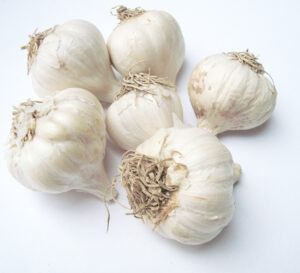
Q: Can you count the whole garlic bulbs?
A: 6